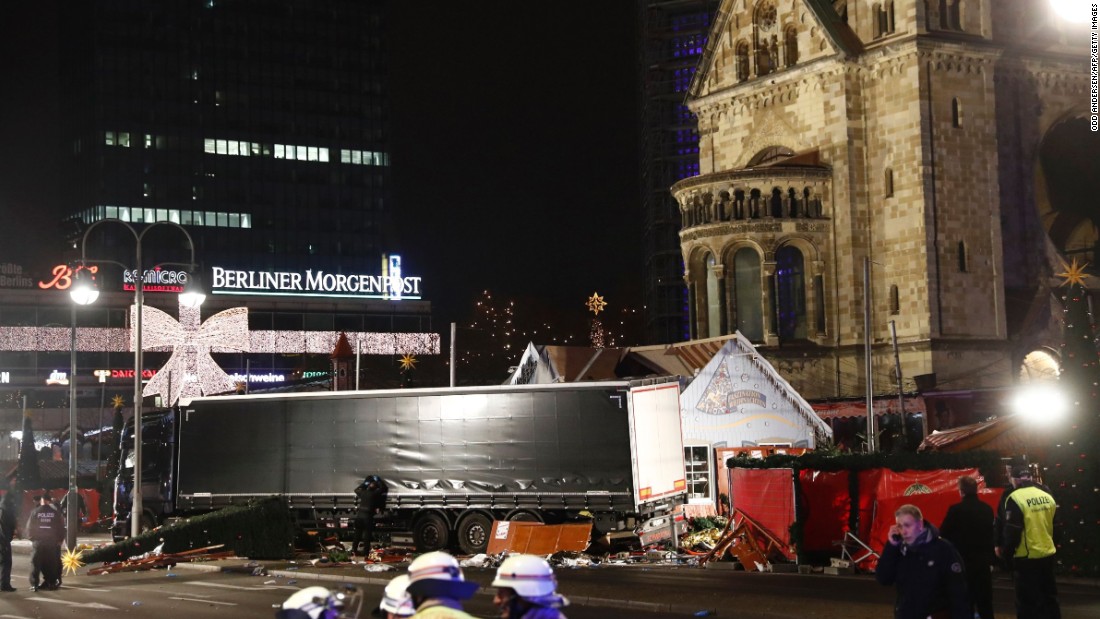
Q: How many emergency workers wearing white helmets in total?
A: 4